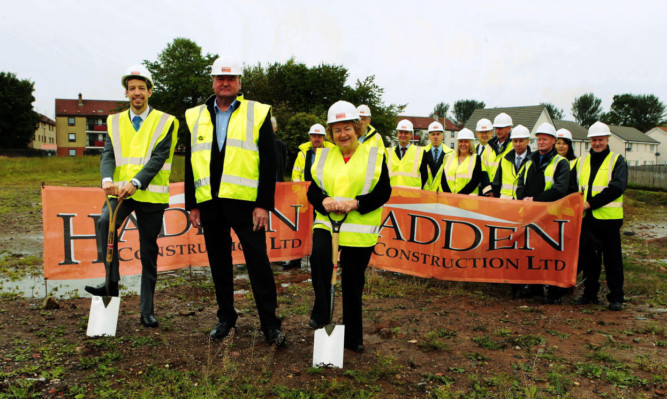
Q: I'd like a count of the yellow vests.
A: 14